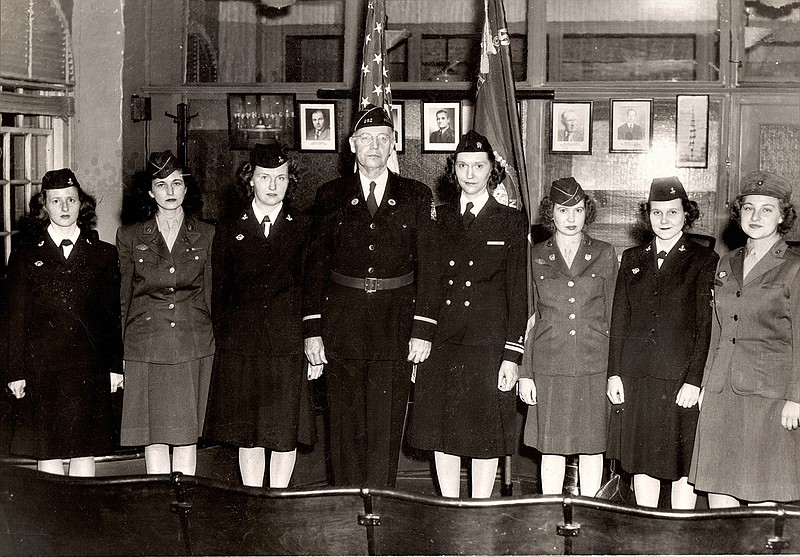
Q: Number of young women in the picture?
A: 7